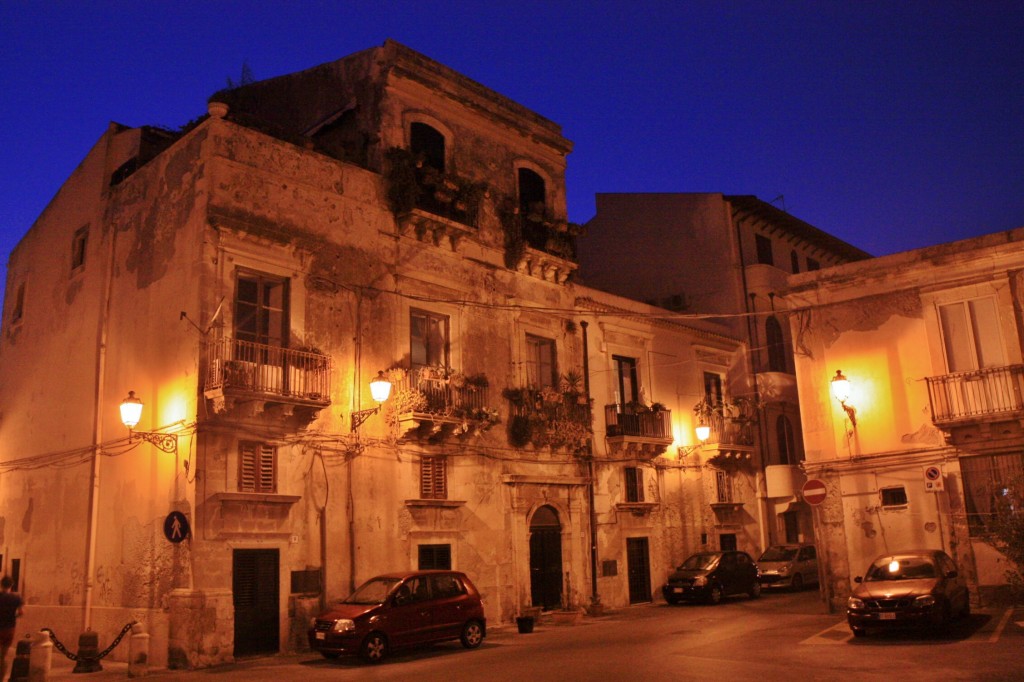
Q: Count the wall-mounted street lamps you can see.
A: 4